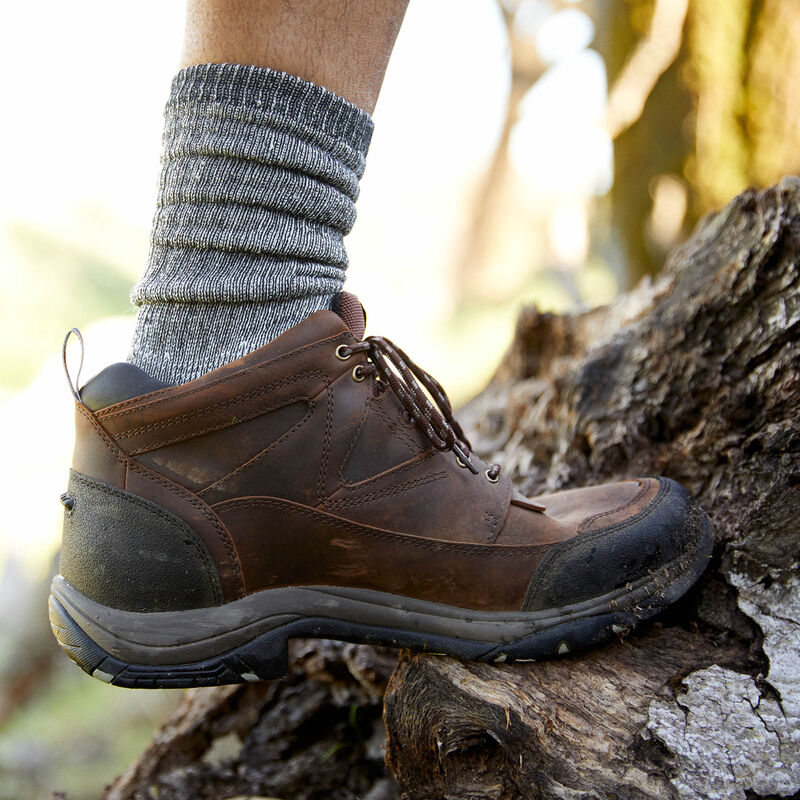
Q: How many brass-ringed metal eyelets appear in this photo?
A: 4